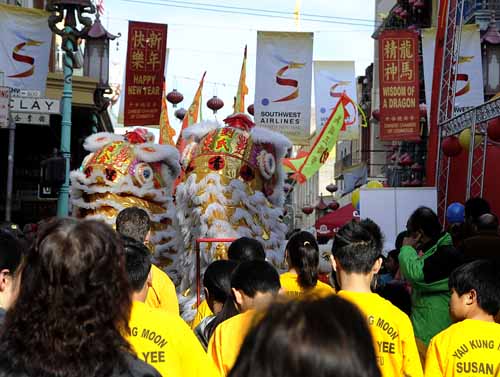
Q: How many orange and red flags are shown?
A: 3